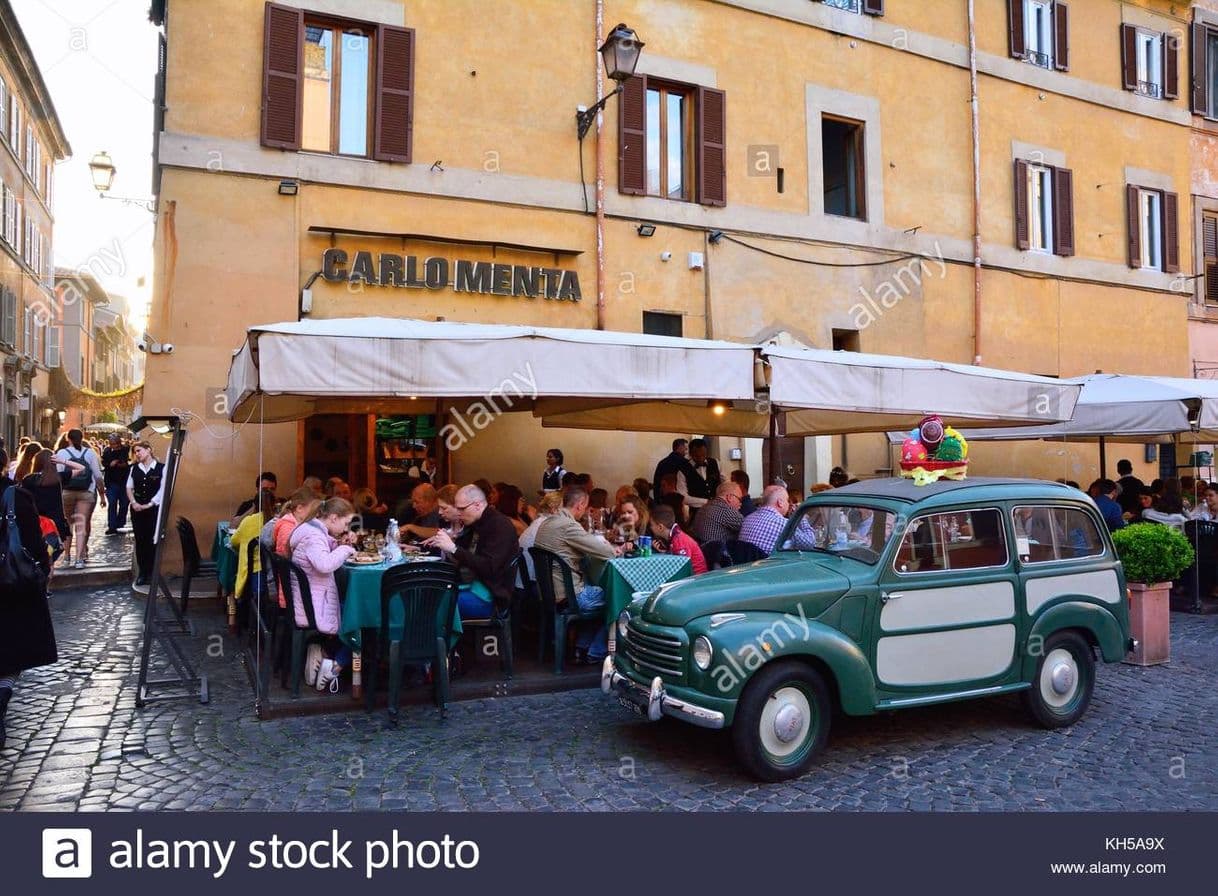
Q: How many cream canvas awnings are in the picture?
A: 3